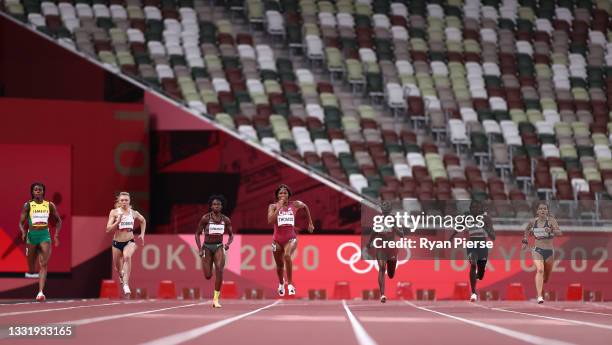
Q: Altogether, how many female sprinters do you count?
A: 7